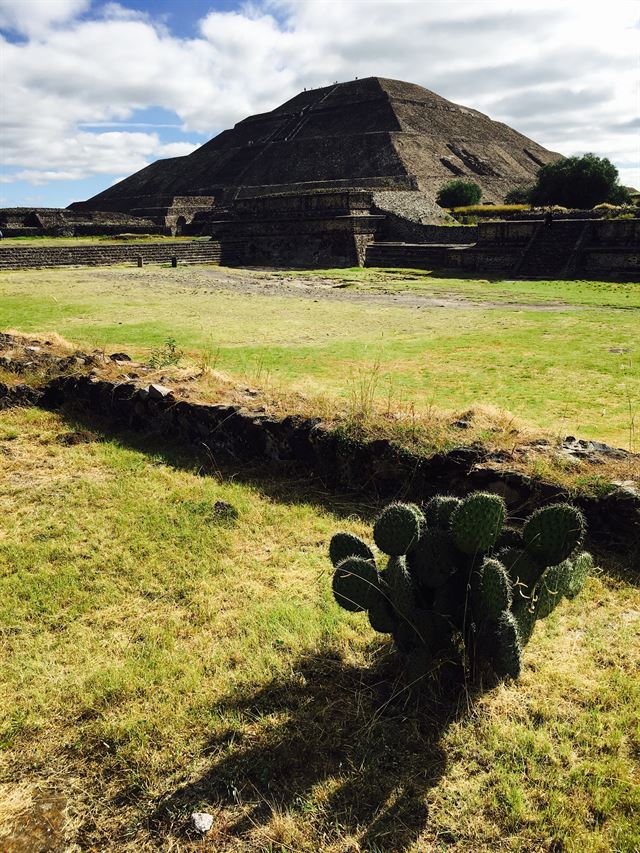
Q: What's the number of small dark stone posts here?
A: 2